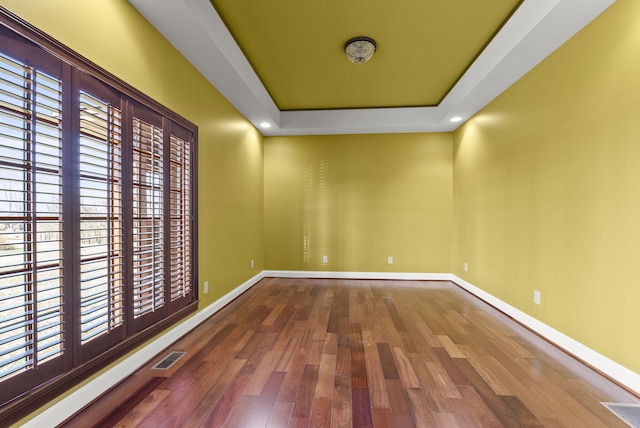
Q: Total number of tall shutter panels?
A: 4